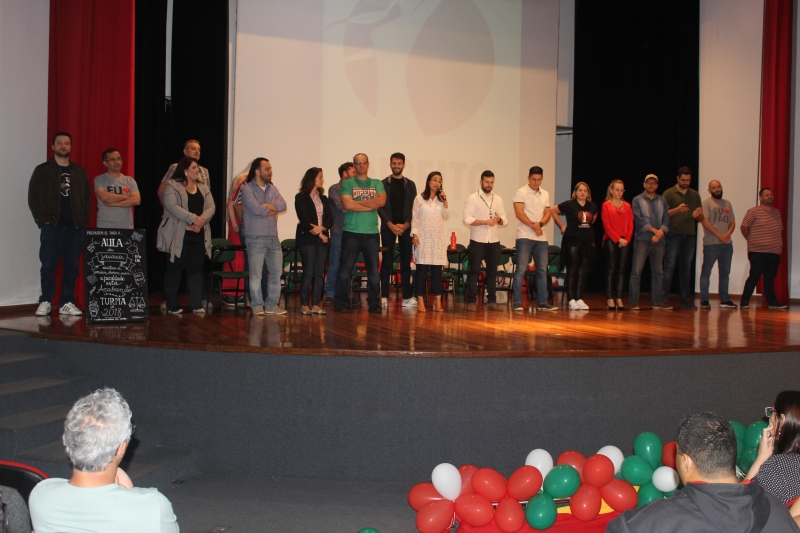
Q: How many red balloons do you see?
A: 12